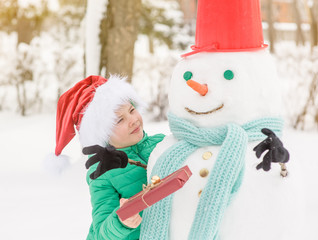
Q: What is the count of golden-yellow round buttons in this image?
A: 3